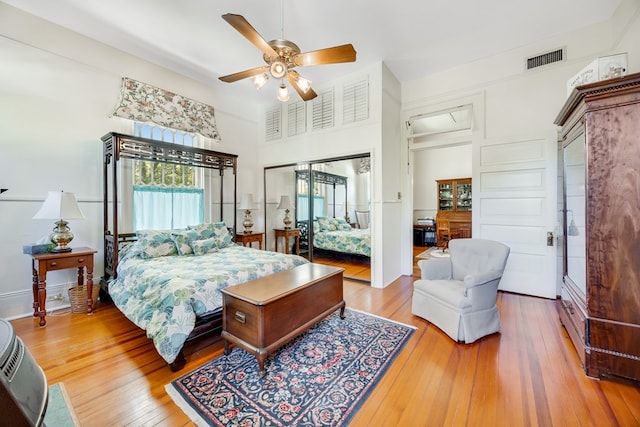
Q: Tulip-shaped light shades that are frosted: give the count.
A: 4